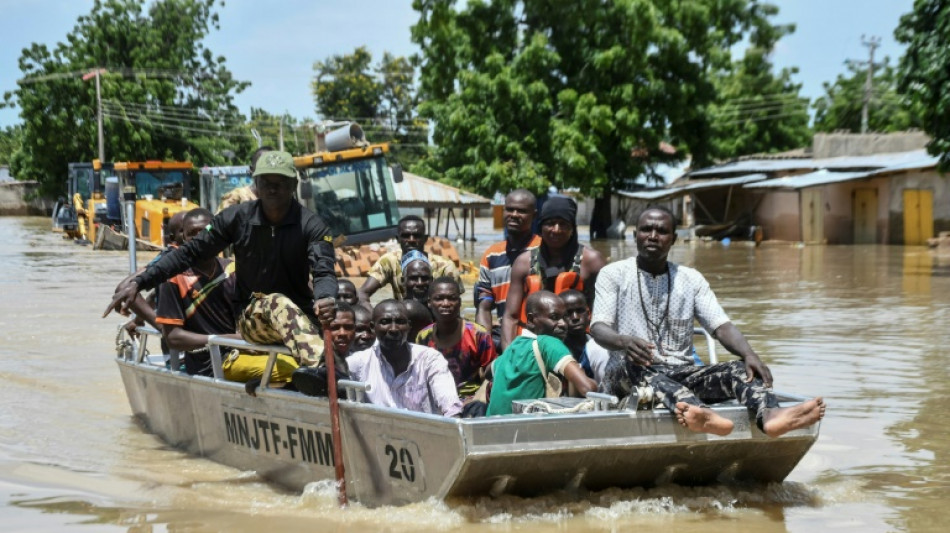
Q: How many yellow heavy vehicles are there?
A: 3